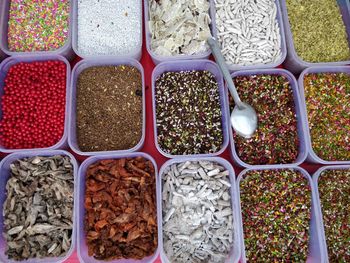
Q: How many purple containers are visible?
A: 15